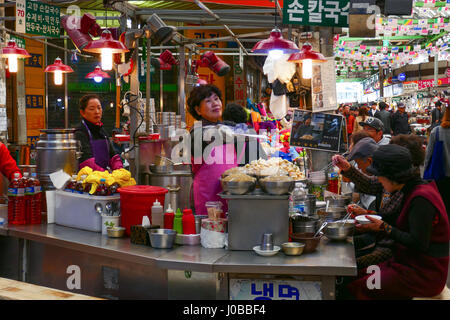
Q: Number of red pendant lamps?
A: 6